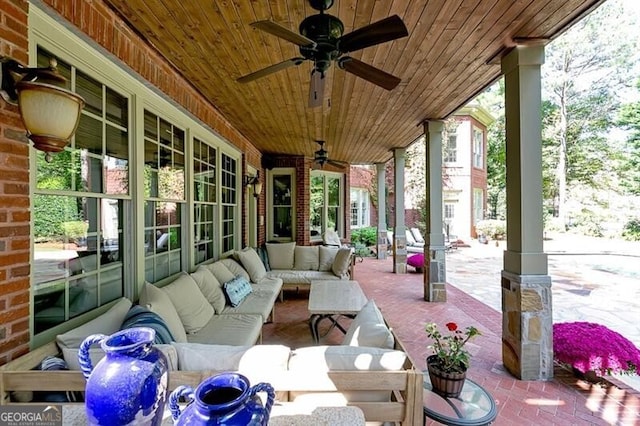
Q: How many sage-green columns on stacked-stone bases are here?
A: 4